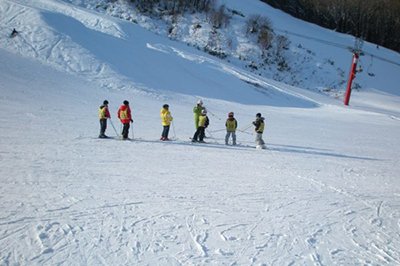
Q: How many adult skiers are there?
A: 1